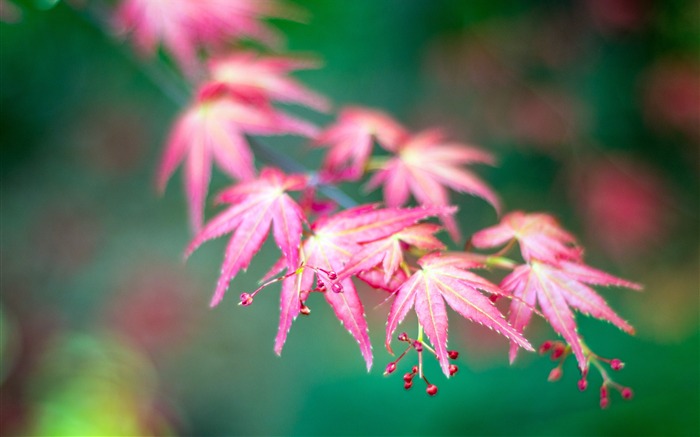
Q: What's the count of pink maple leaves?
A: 11